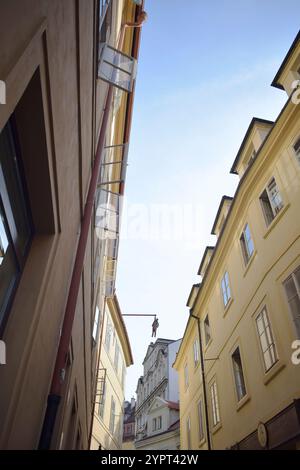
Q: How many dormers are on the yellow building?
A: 5